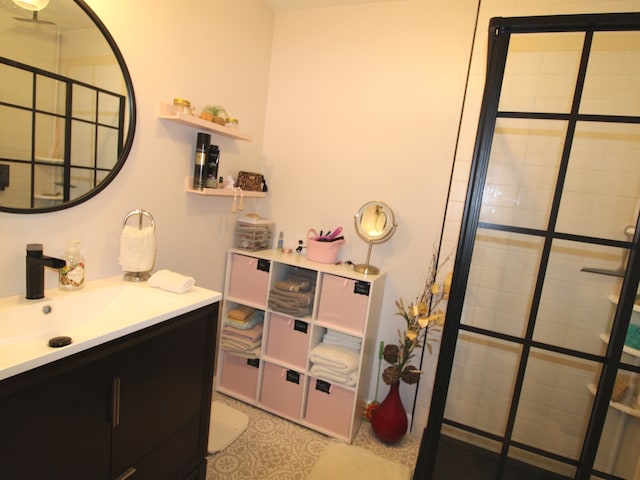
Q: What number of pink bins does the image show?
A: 6